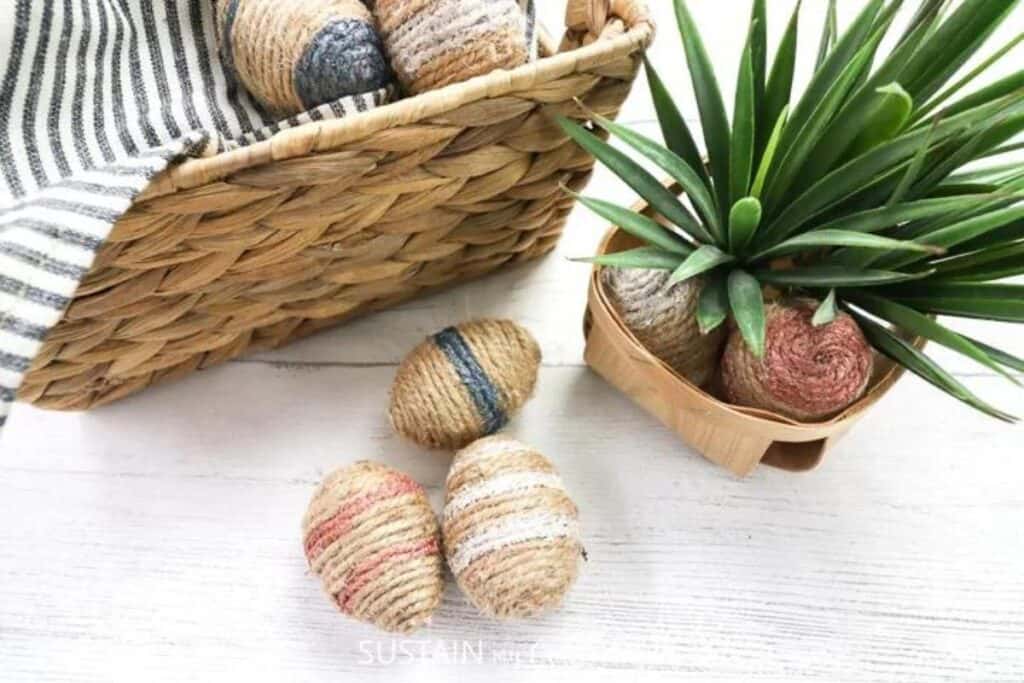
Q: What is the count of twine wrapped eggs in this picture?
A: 7